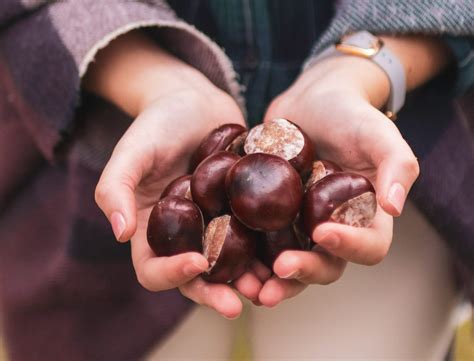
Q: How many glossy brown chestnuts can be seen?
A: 10